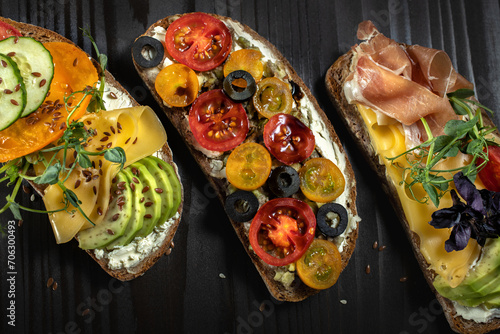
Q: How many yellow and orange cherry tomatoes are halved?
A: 6